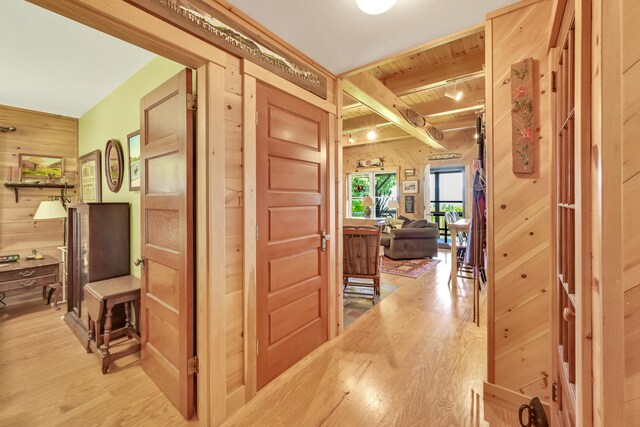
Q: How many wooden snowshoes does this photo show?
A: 2